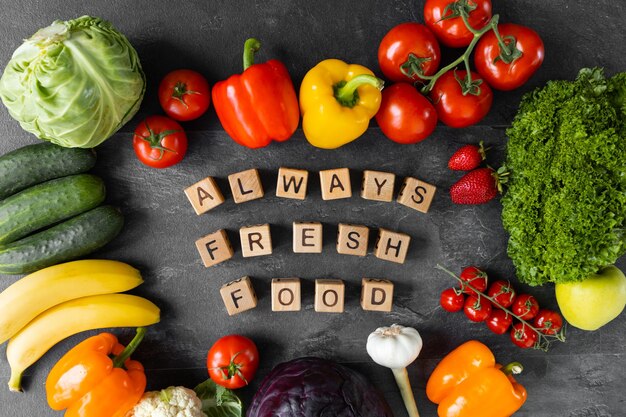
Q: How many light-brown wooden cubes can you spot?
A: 15